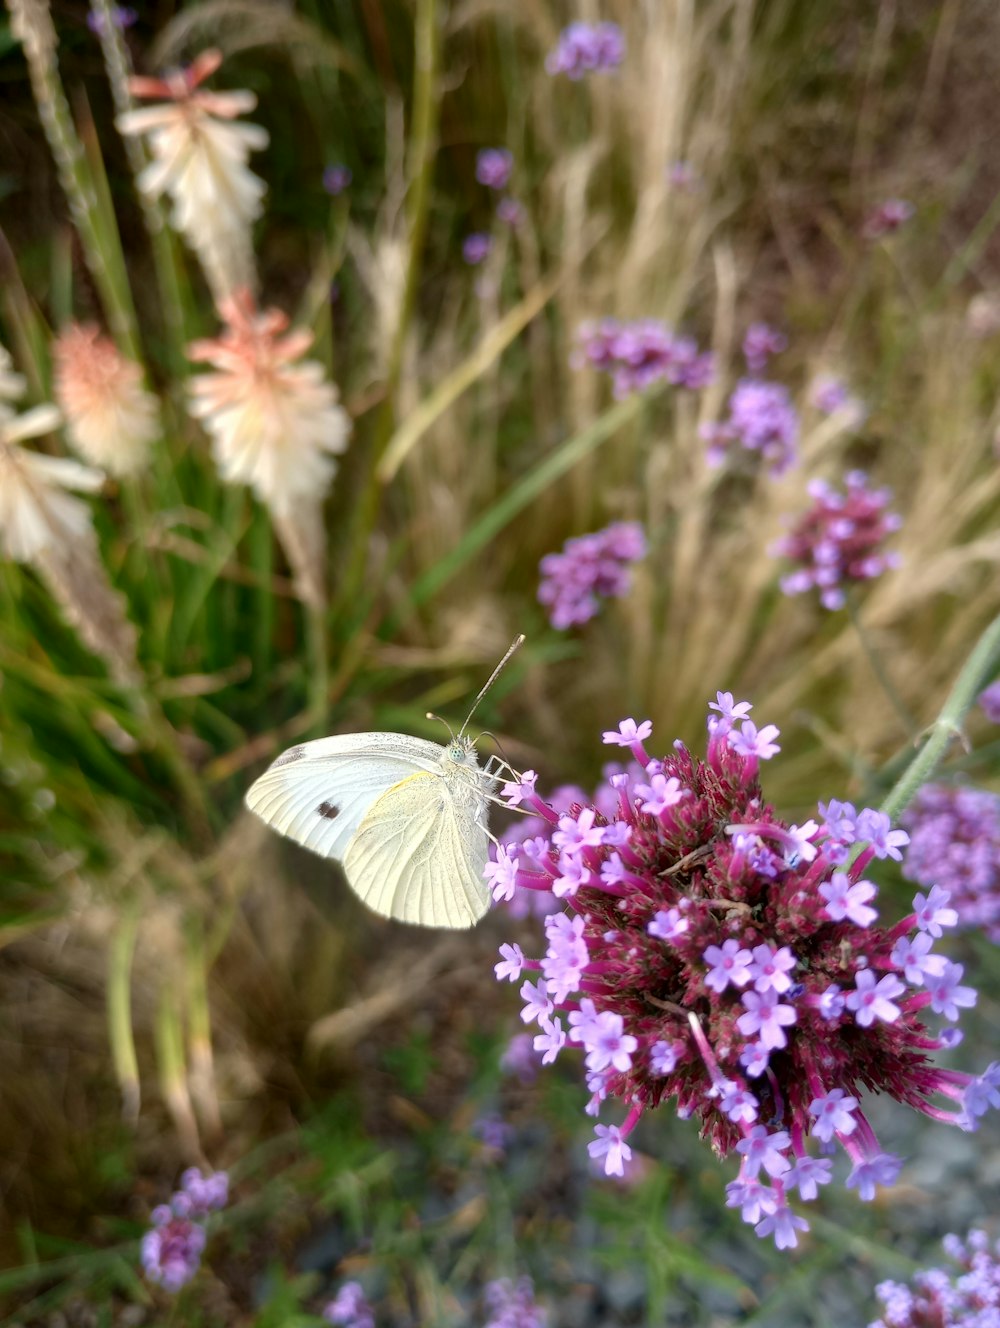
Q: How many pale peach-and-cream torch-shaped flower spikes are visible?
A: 4